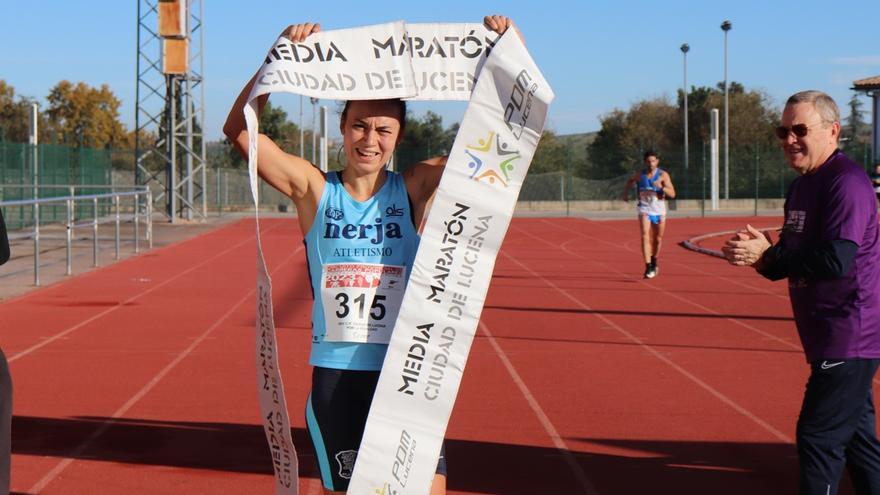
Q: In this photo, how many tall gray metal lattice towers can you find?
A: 1